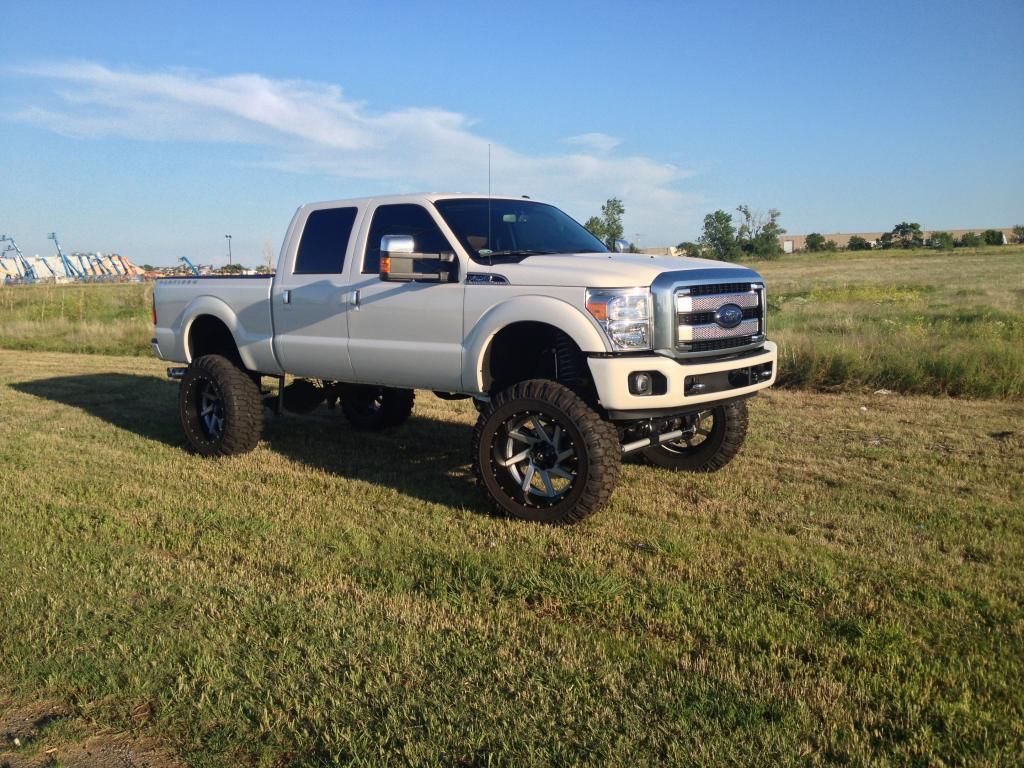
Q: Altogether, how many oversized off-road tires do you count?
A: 4